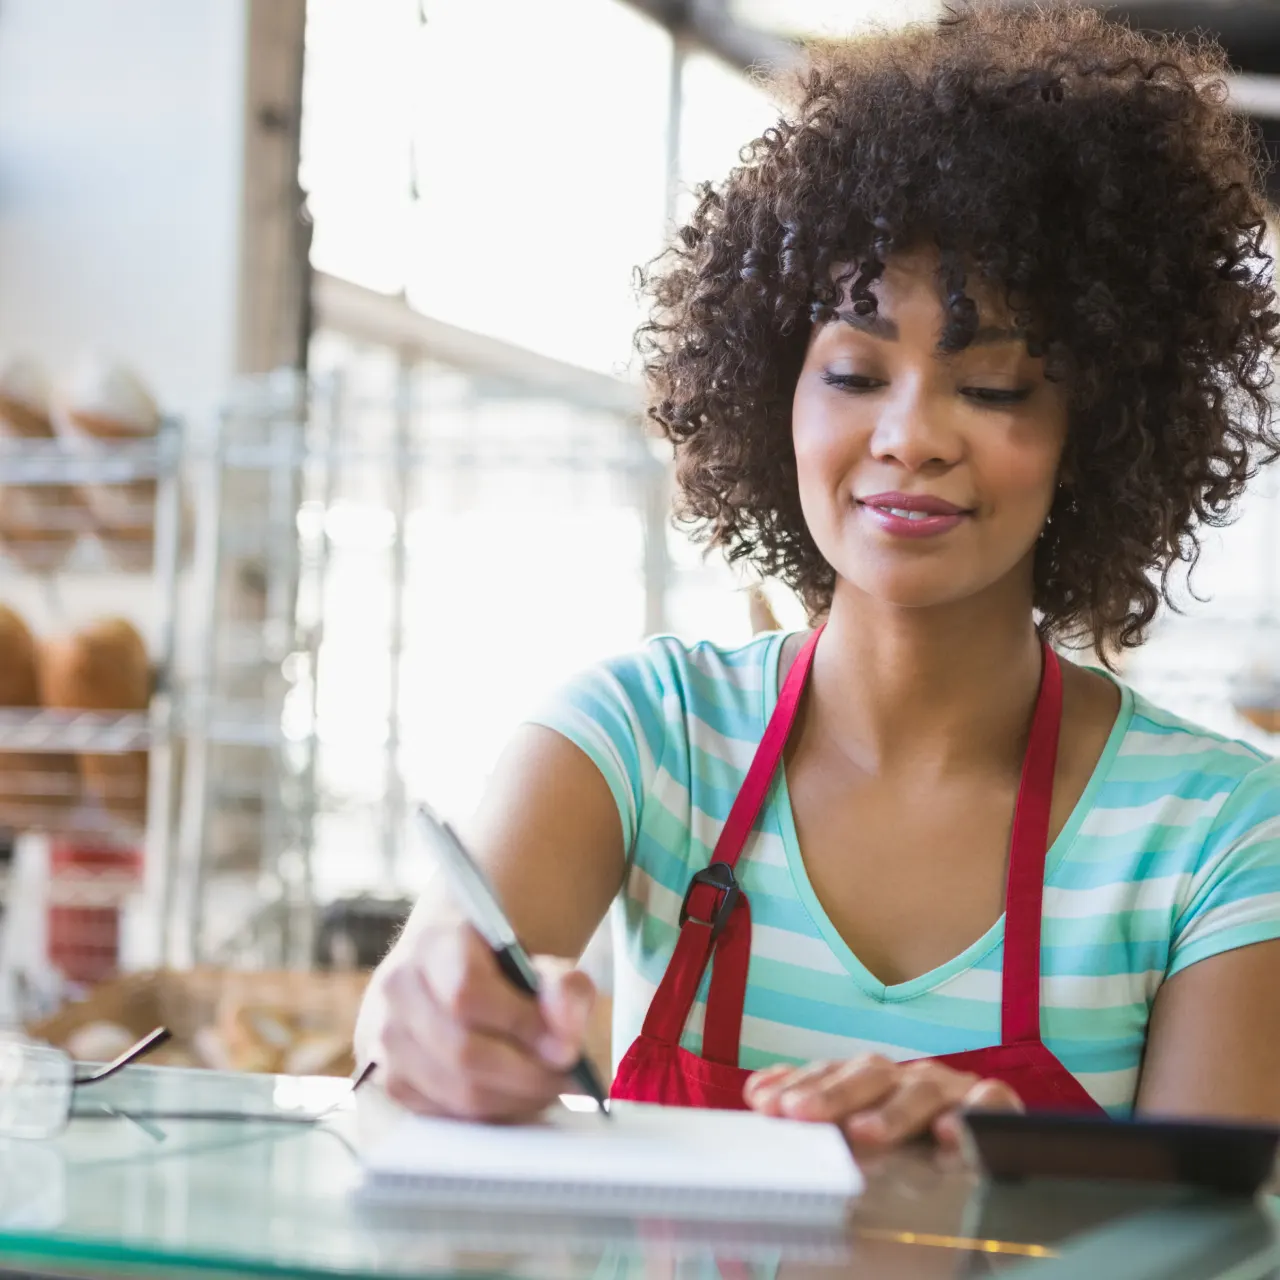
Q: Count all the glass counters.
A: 1